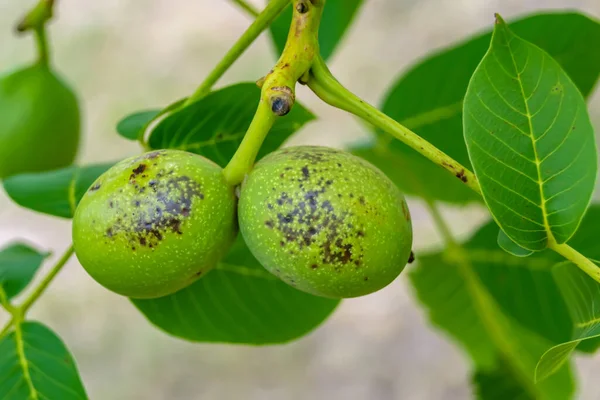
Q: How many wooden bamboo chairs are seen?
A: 0